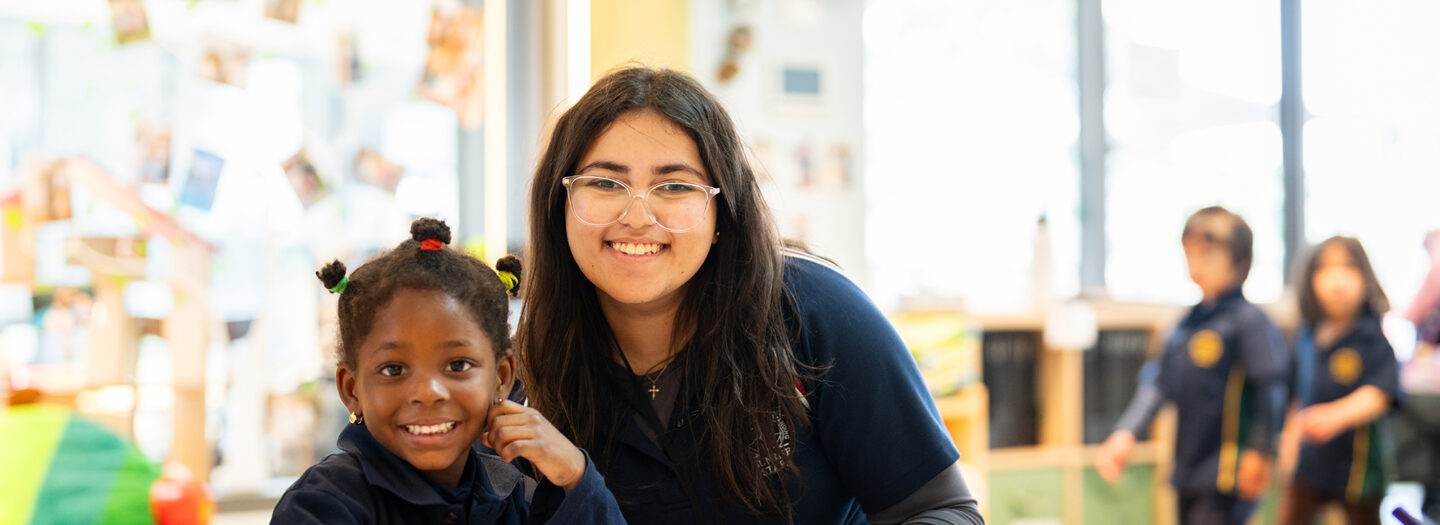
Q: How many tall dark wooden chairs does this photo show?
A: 0